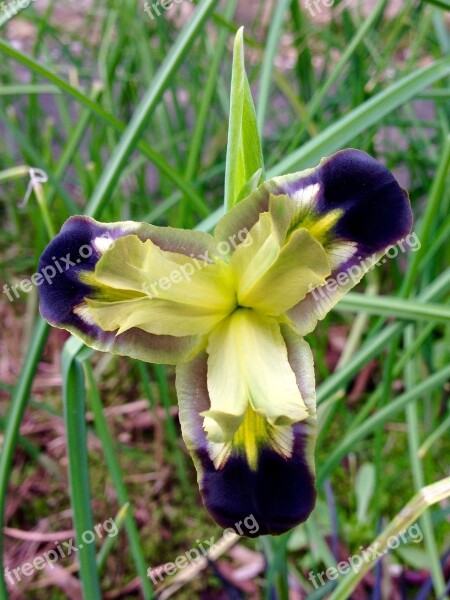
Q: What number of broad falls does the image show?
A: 3